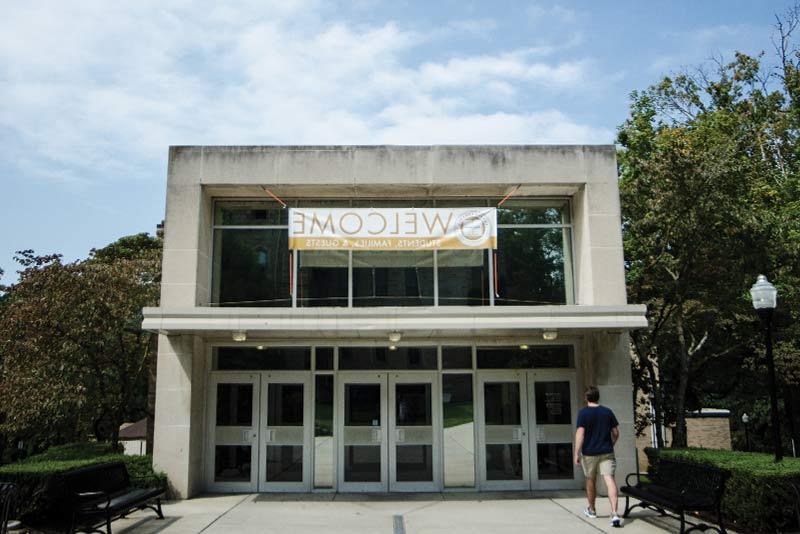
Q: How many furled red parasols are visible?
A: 0